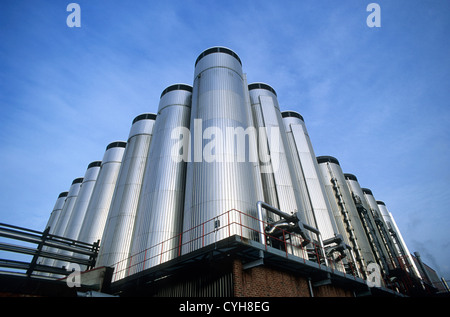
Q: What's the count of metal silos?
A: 13